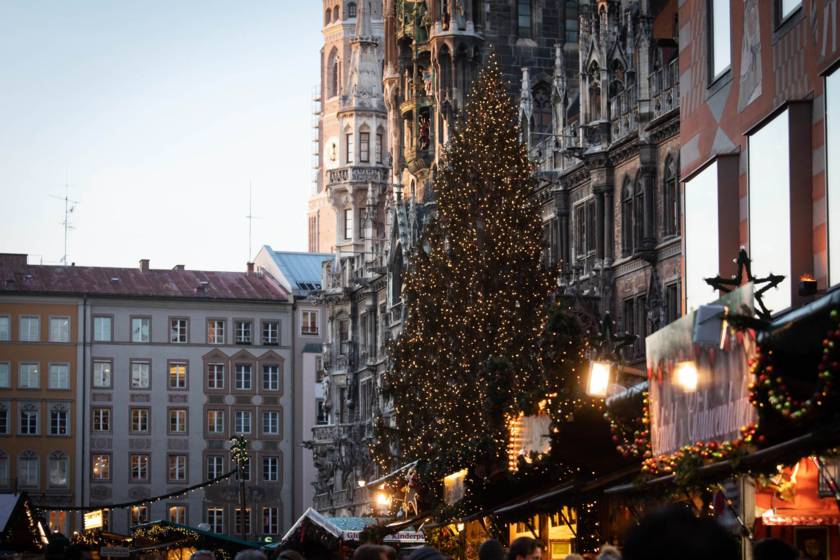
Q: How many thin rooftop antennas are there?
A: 2